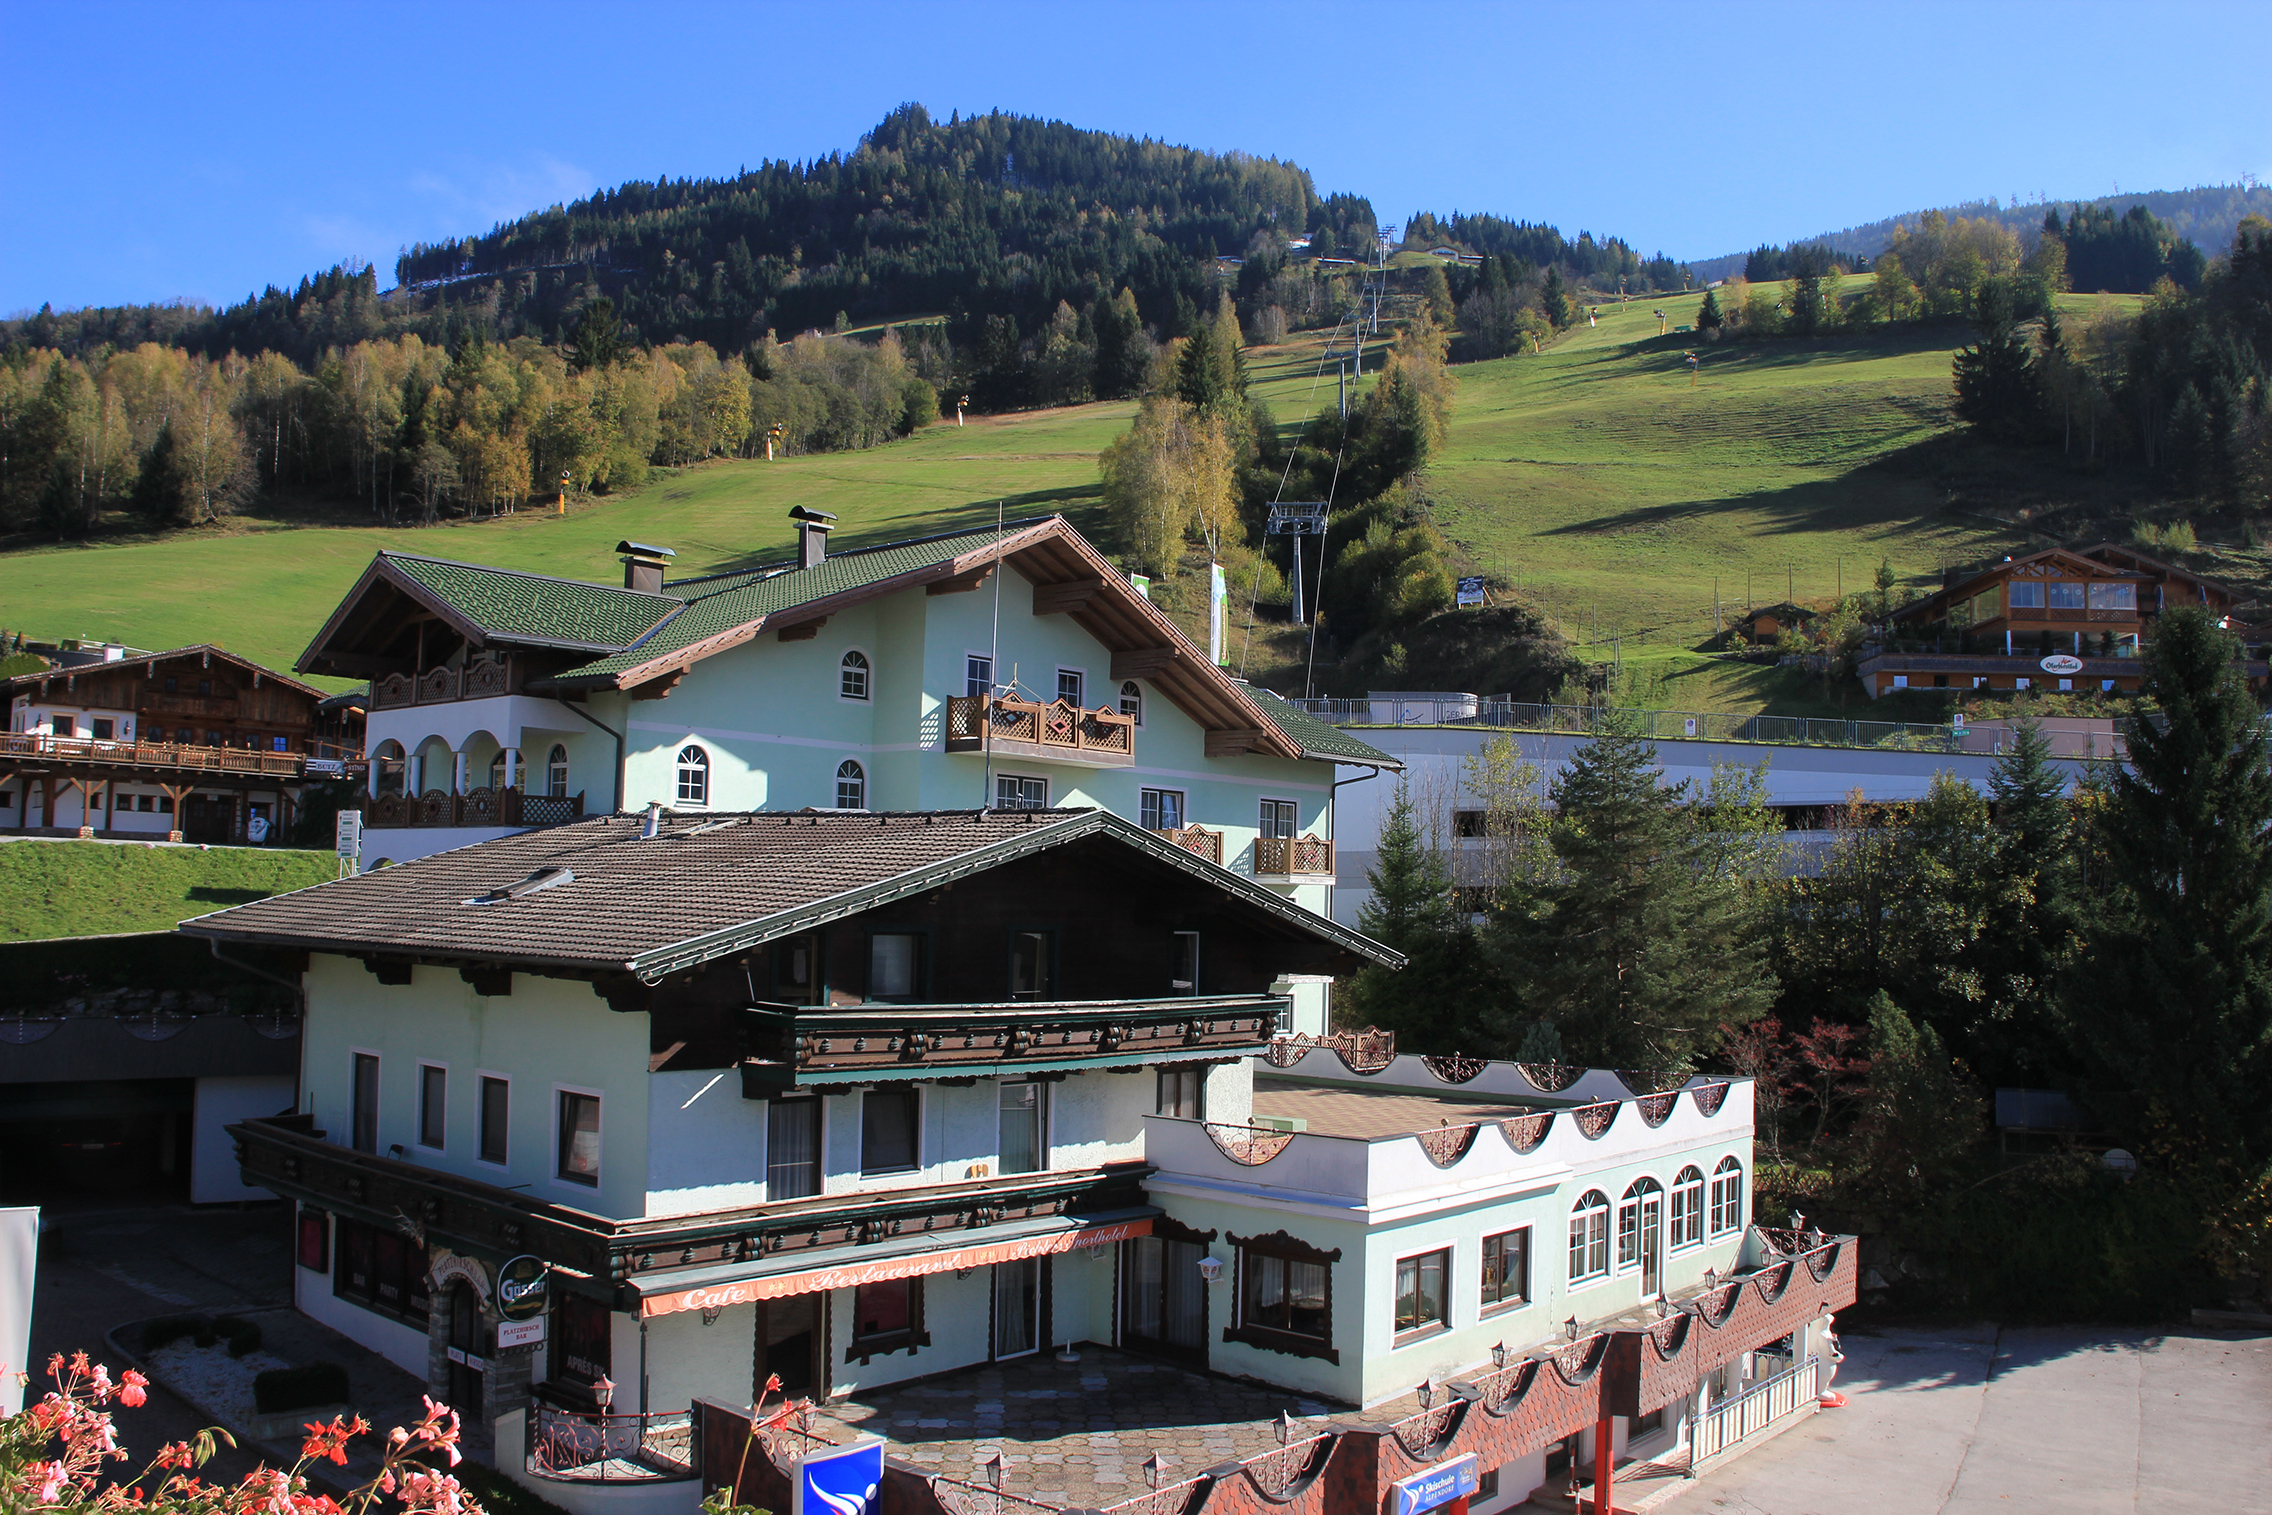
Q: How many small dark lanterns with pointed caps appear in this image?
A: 13